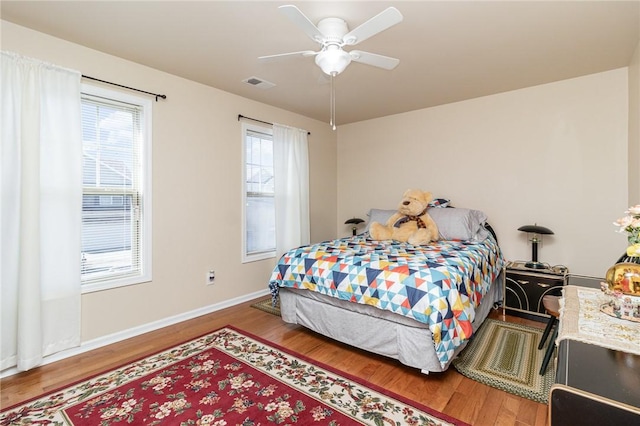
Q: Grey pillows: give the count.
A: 2